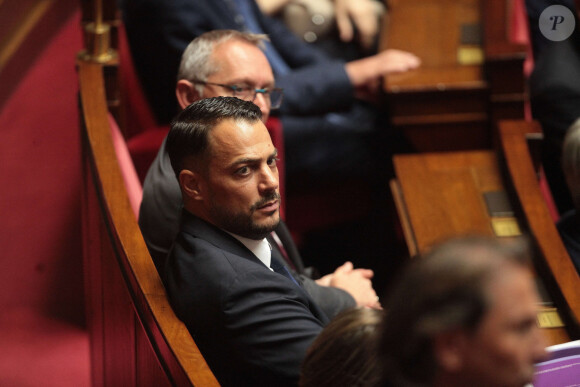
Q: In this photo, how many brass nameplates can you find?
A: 3